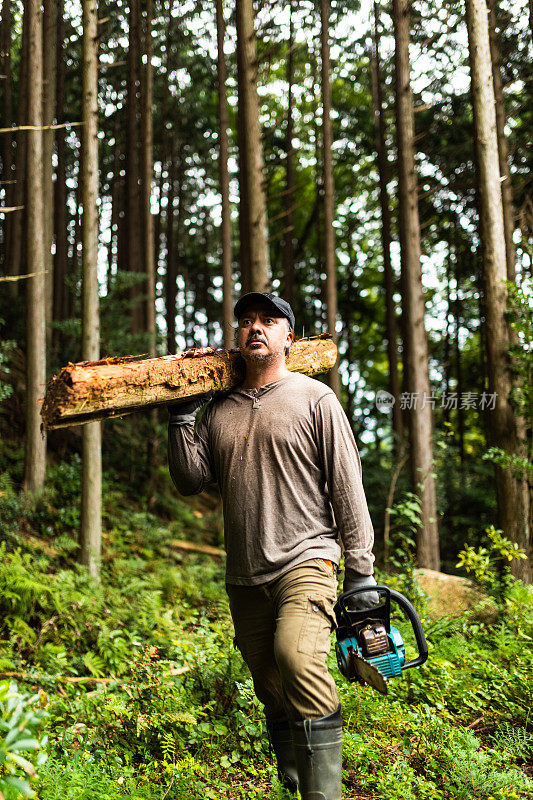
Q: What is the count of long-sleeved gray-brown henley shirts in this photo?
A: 1